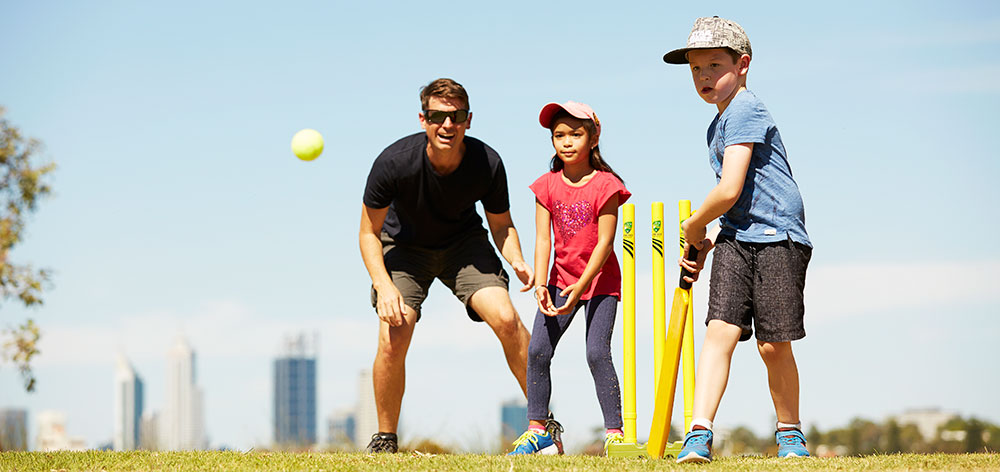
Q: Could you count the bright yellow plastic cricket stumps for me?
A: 3